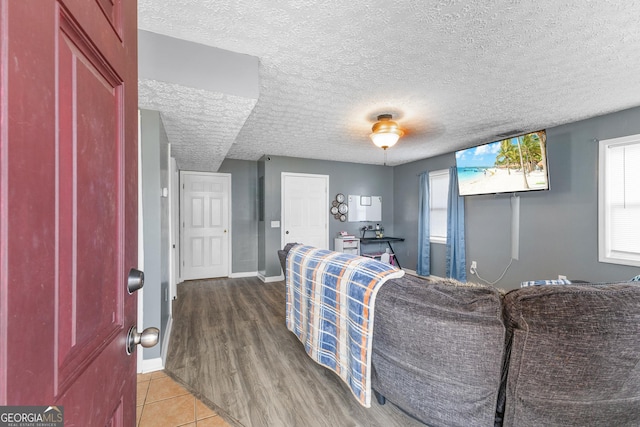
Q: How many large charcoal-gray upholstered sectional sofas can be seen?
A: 1